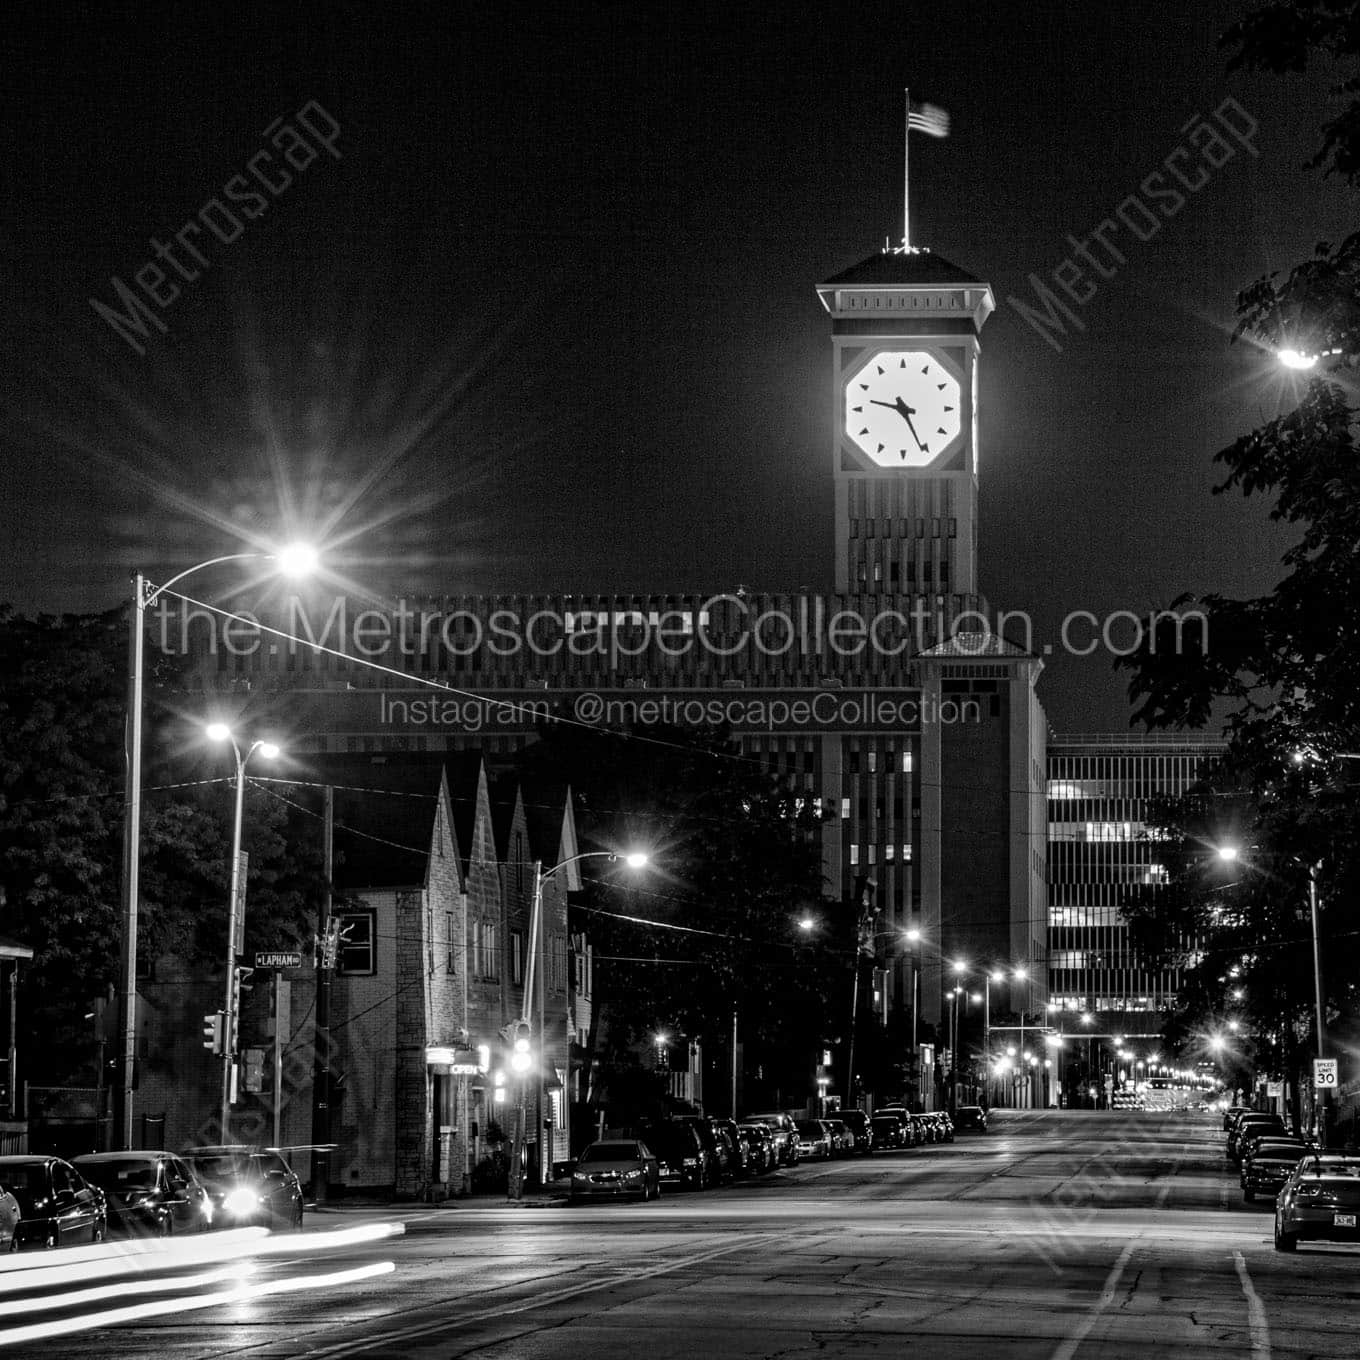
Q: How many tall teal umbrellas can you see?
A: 0